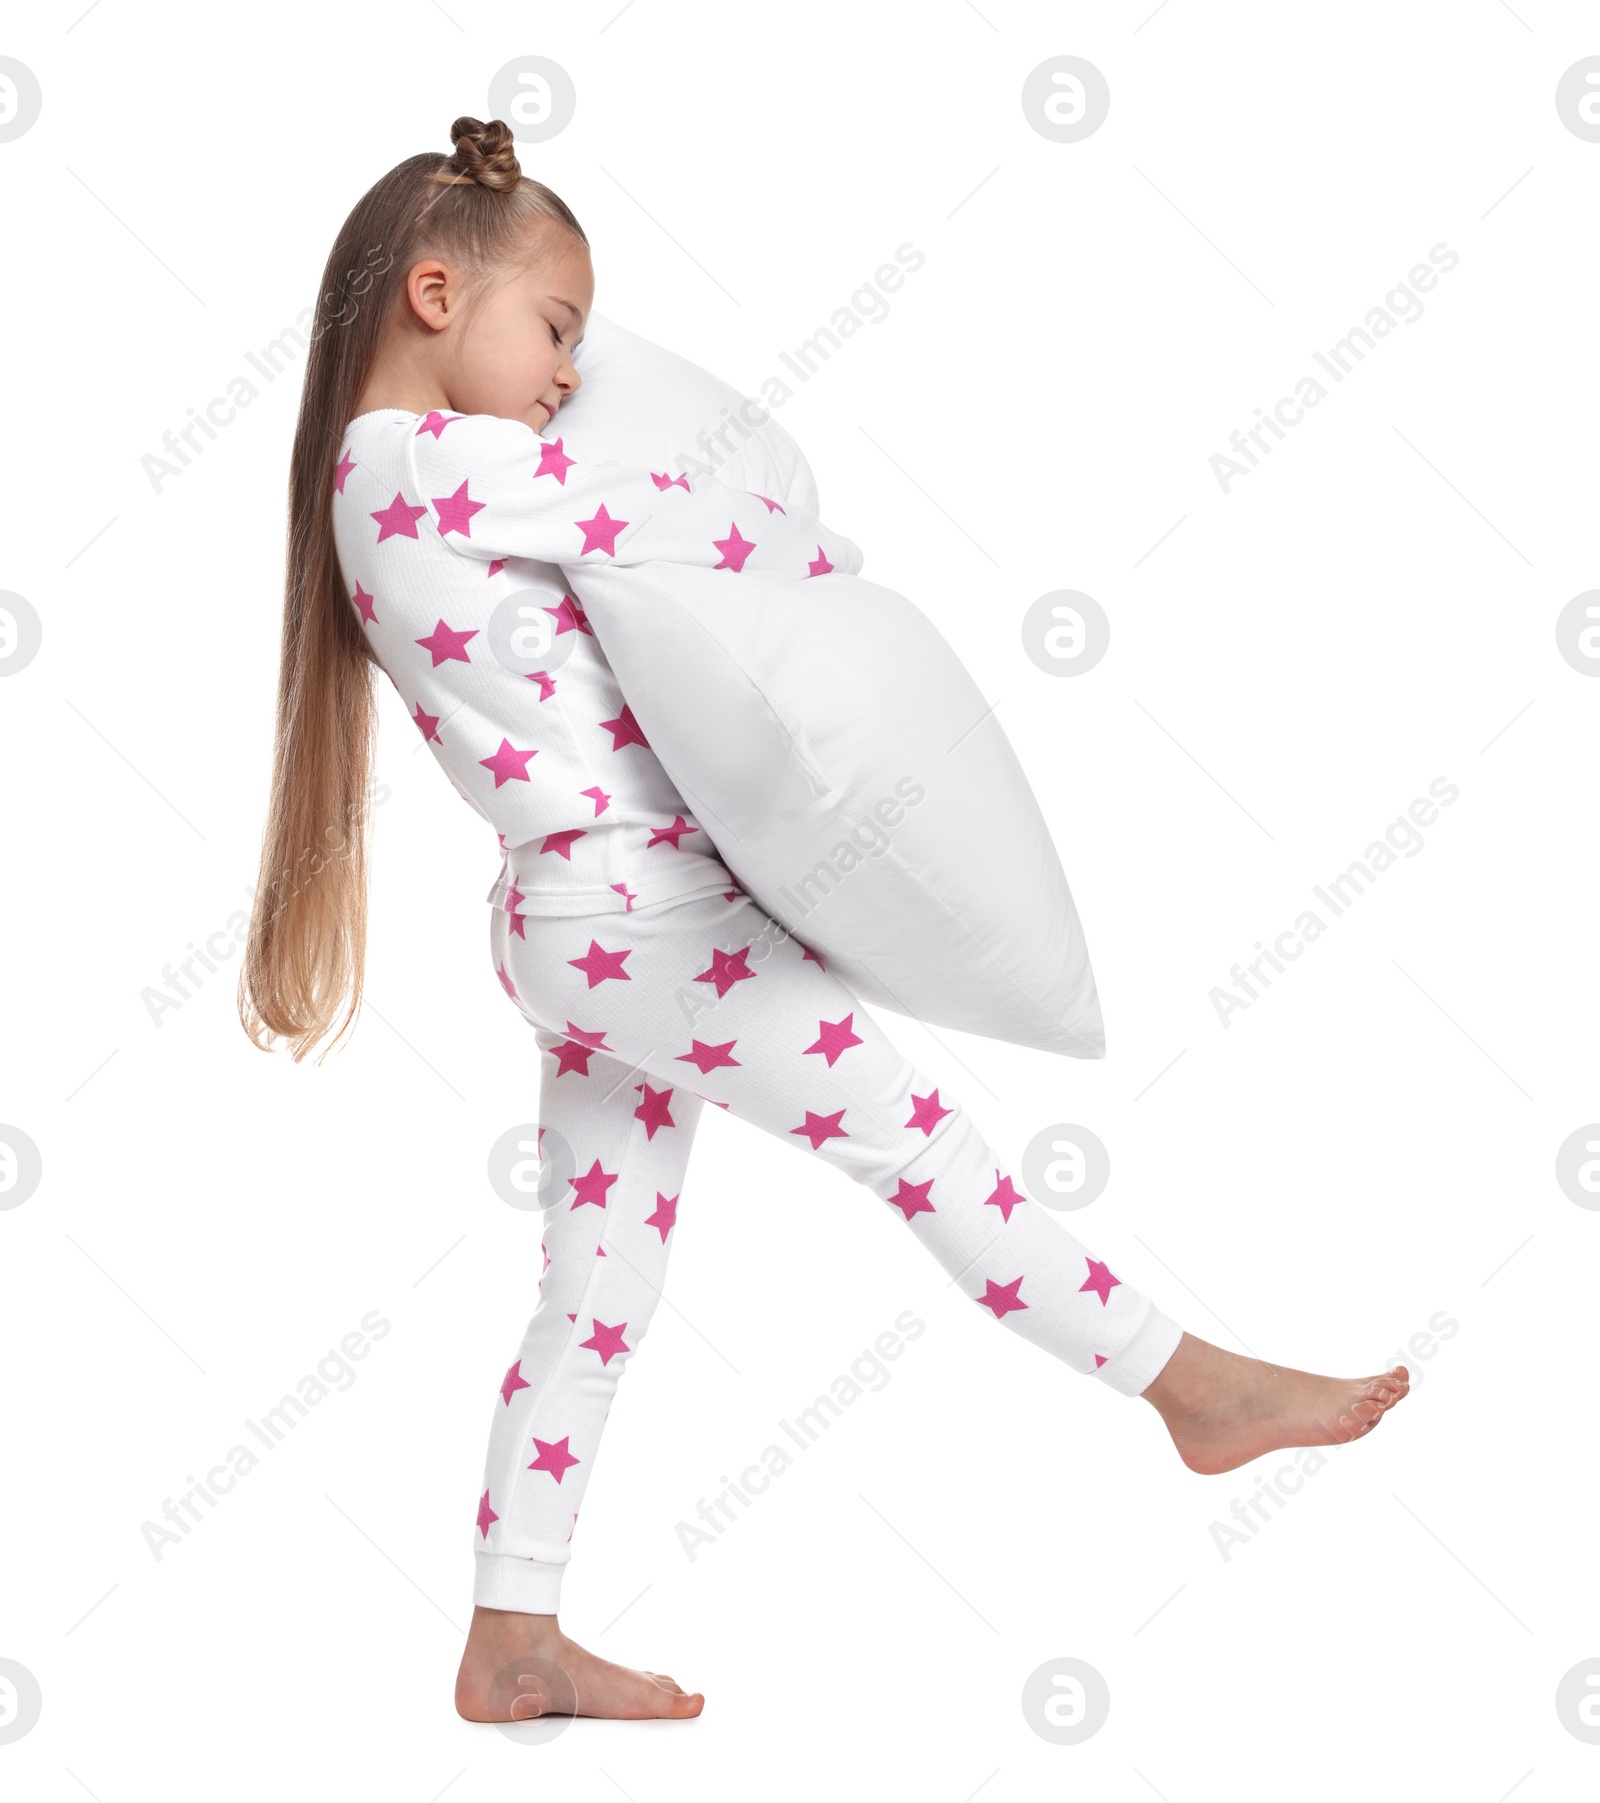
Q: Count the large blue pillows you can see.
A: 0